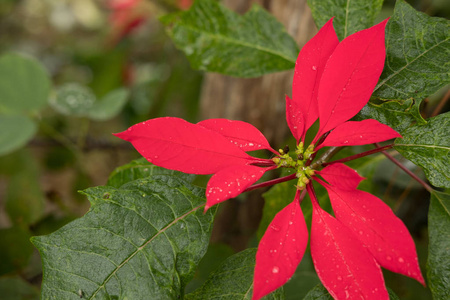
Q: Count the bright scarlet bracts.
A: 11